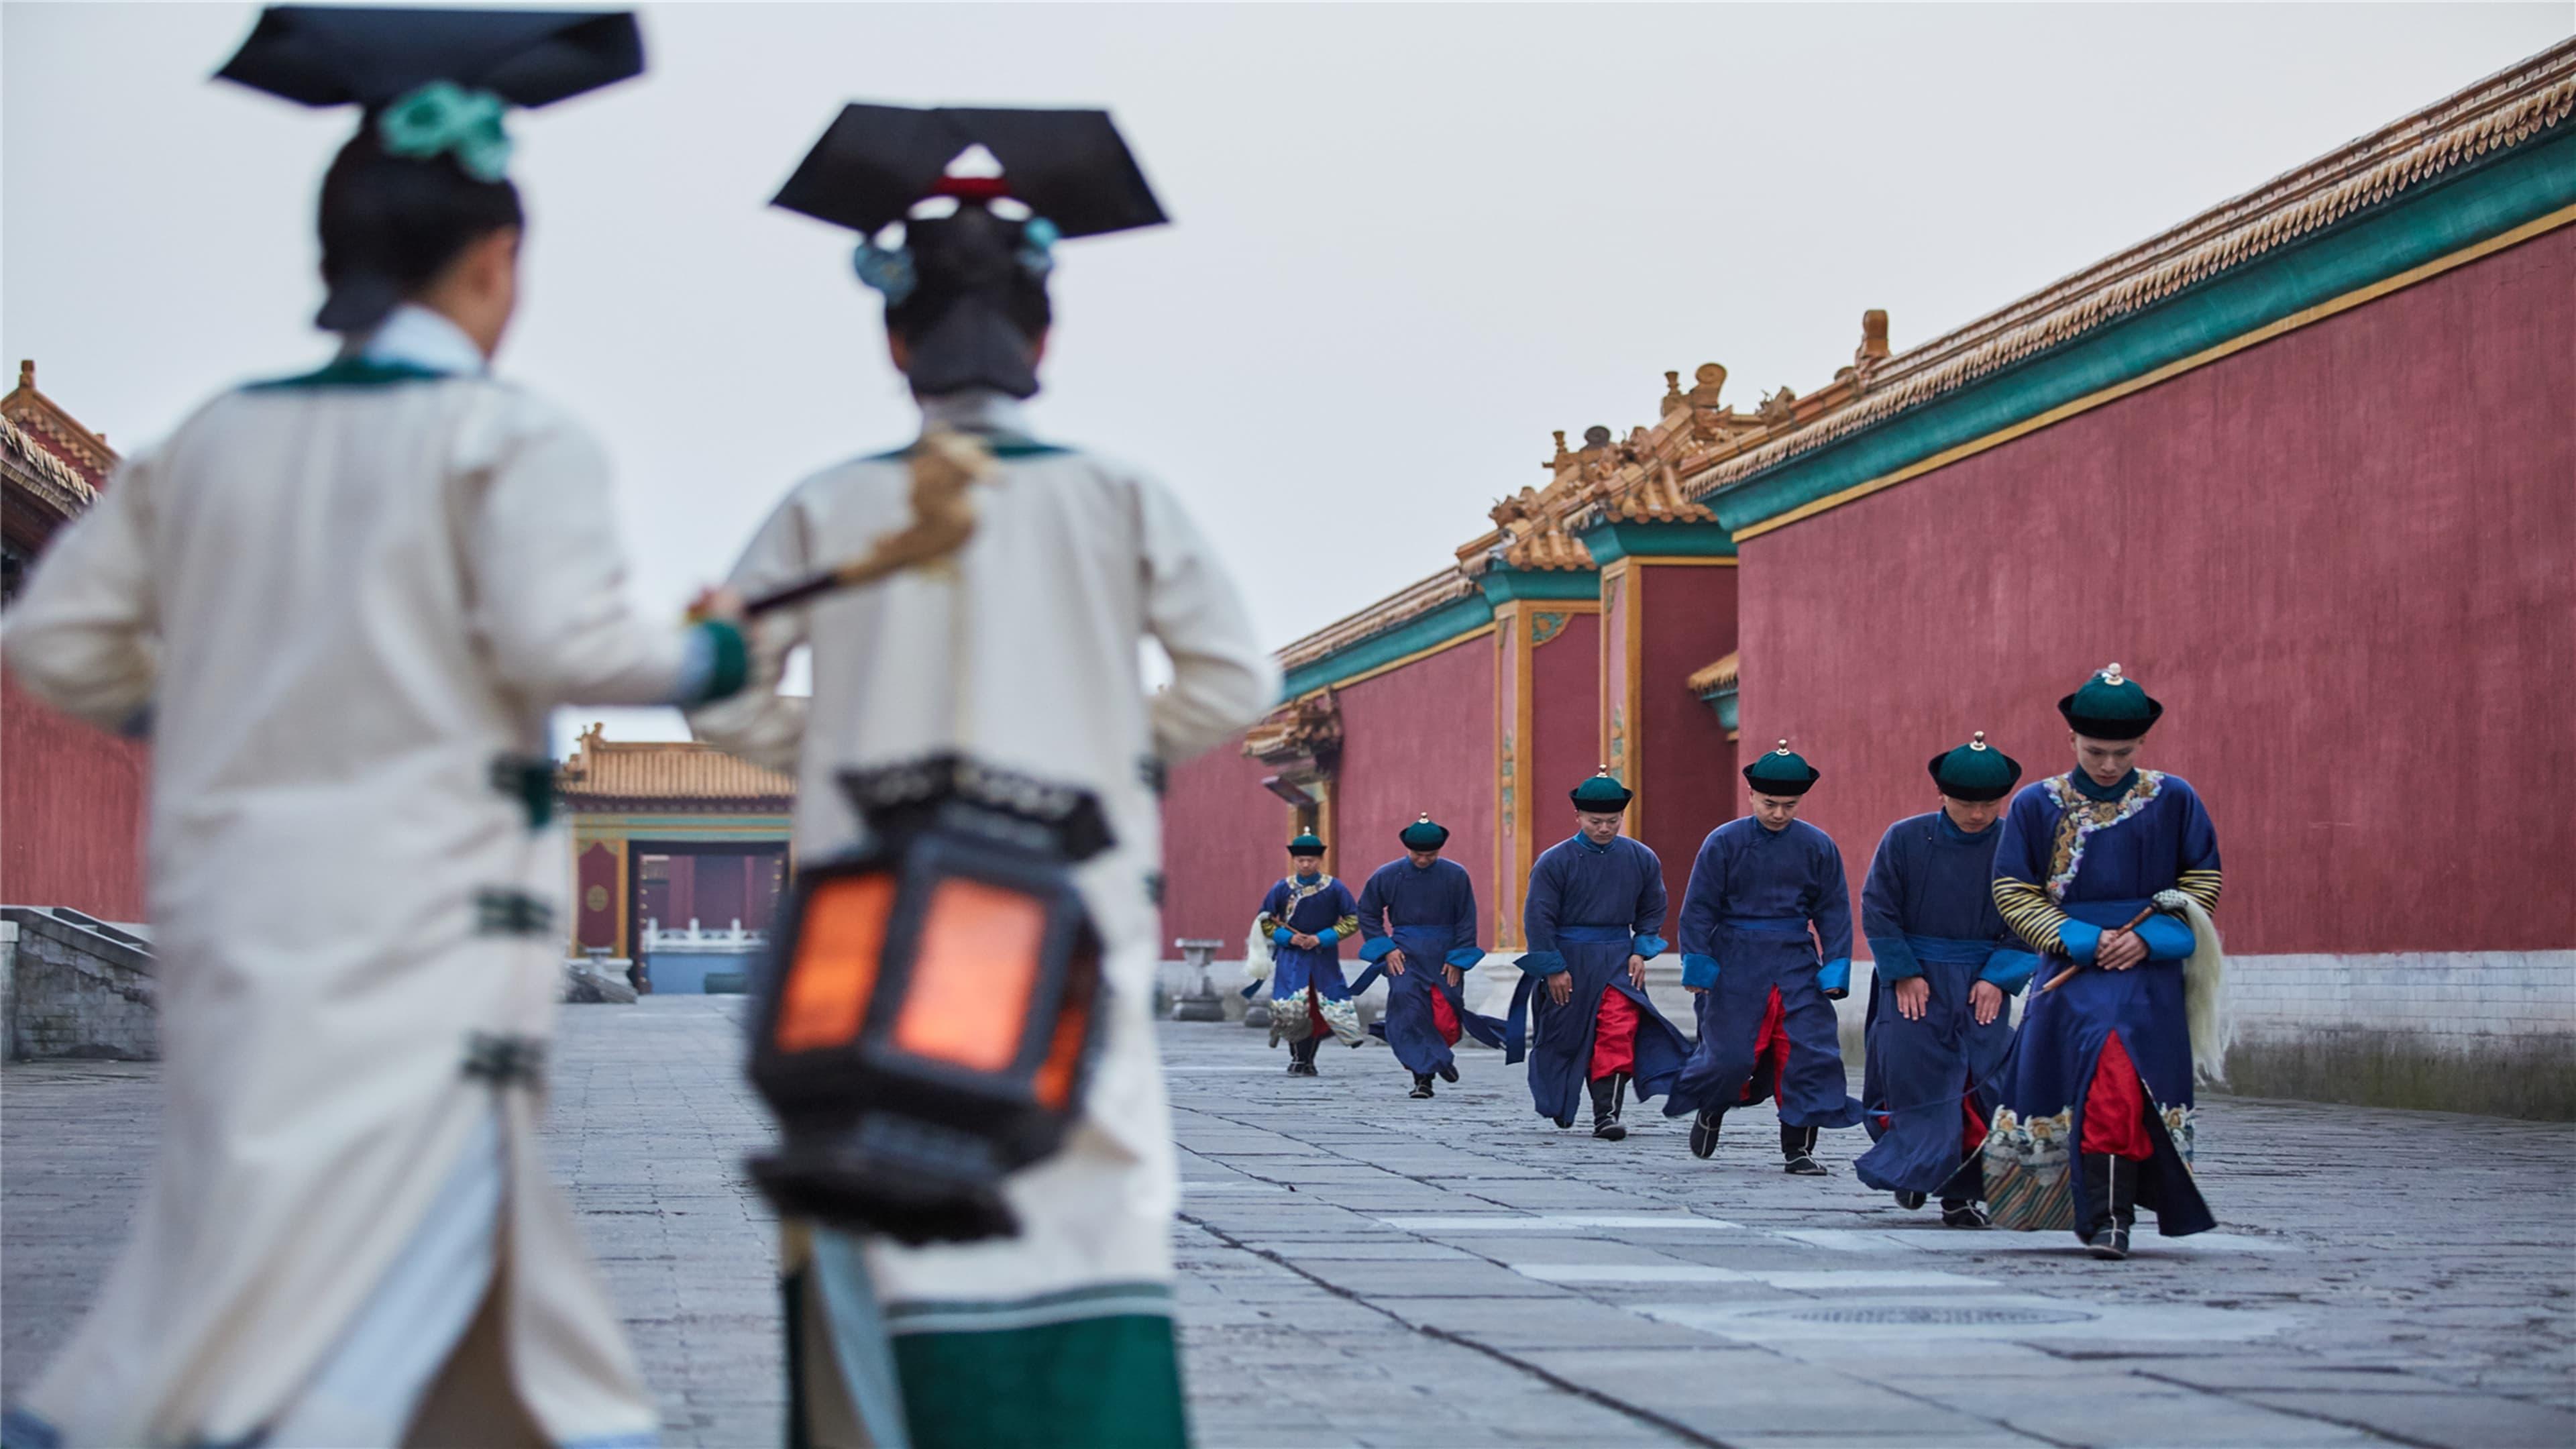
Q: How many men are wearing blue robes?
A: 6